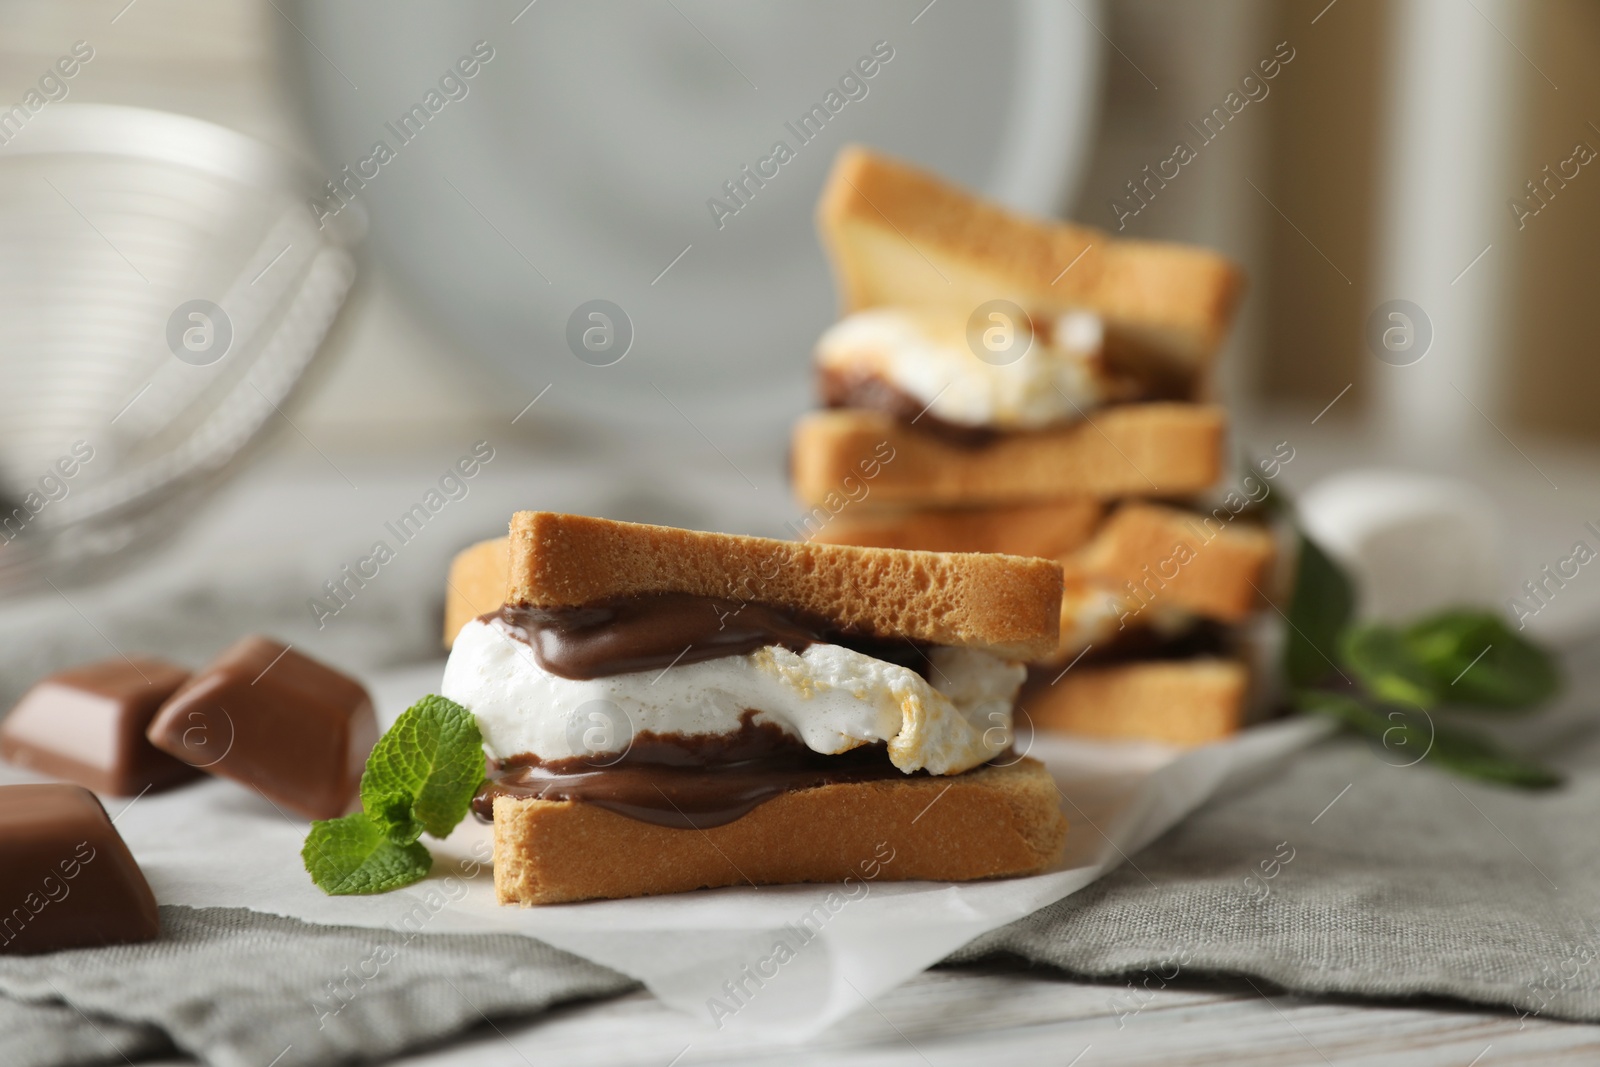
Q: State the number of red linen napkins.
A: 0